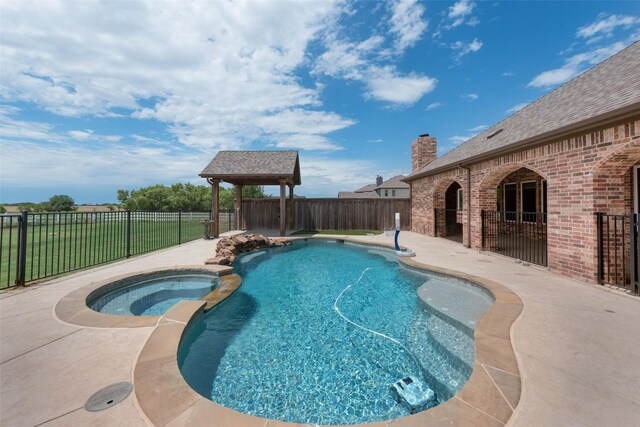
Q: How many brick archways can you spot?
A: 3